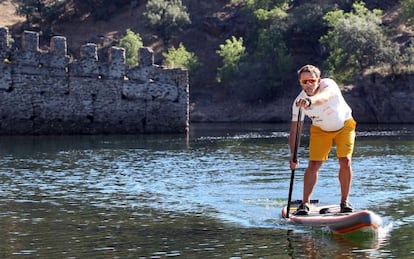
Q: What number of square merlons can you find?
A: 6